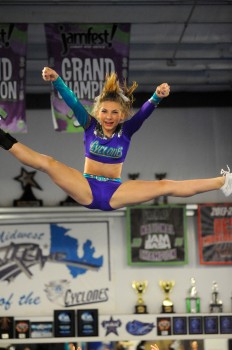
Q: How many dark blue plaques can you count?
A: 4